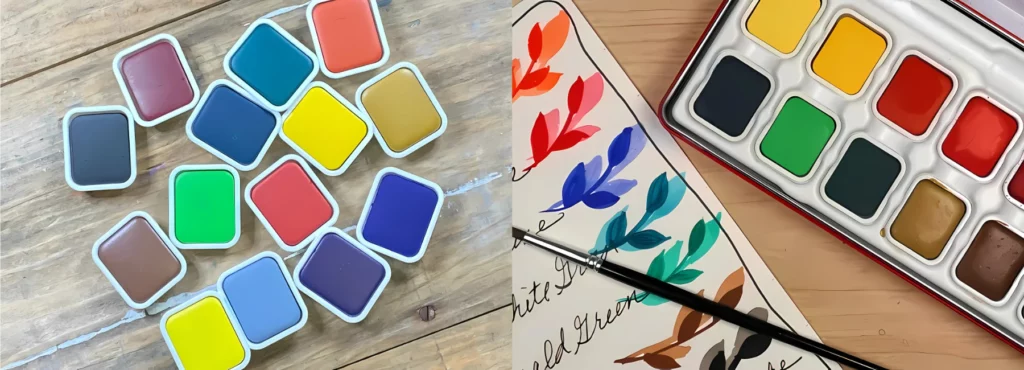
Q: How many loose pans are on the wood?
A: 14